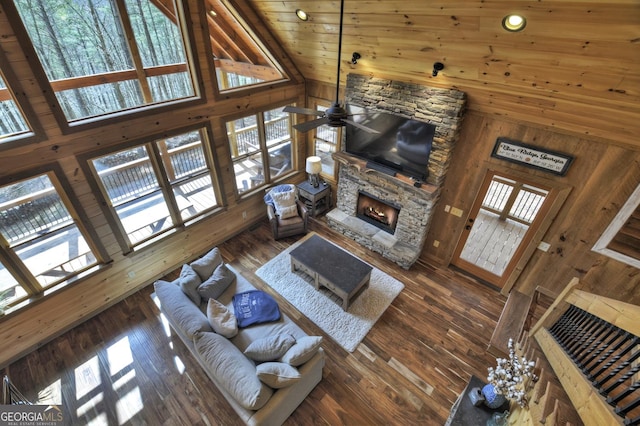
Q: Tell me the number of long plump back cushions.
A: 2